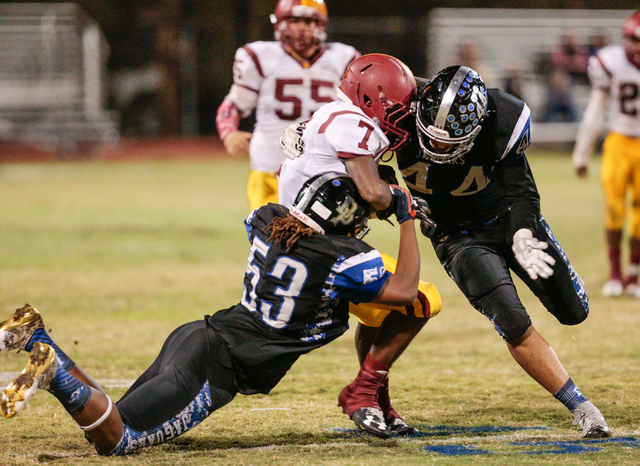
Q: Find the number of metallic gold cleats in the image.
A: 2